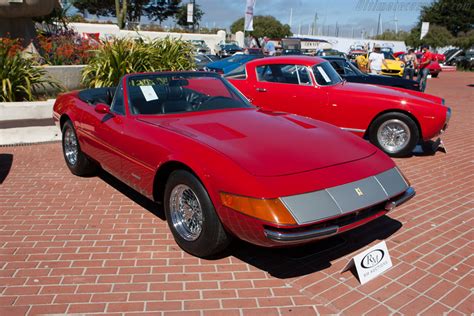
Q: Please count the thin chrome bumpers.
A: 2